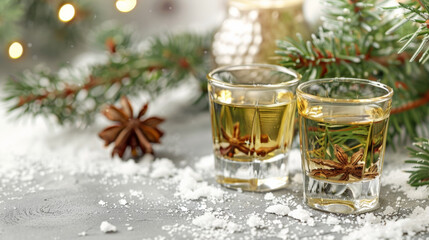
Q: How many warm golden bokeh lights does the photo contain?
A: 3